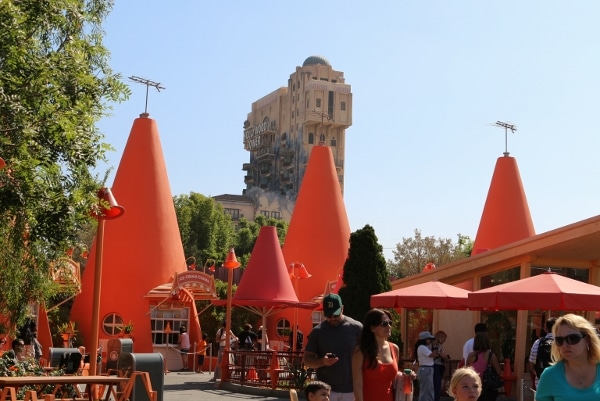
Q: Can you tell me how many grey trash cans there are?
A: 3